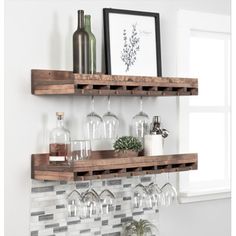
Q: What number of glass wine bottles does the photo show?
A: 2